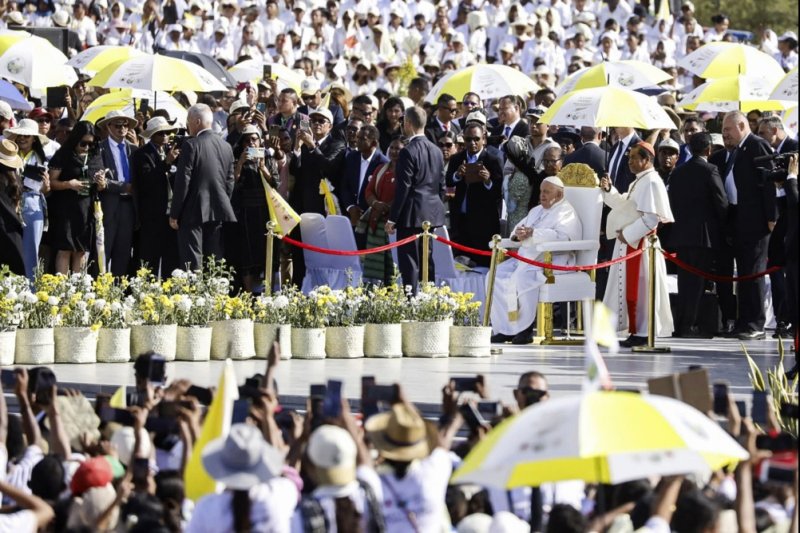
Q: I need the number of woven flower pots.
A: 13